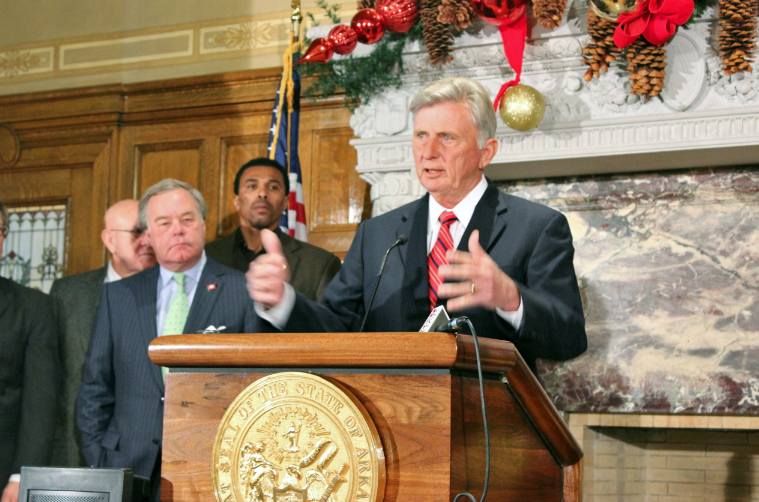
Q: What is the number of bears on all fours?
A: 0